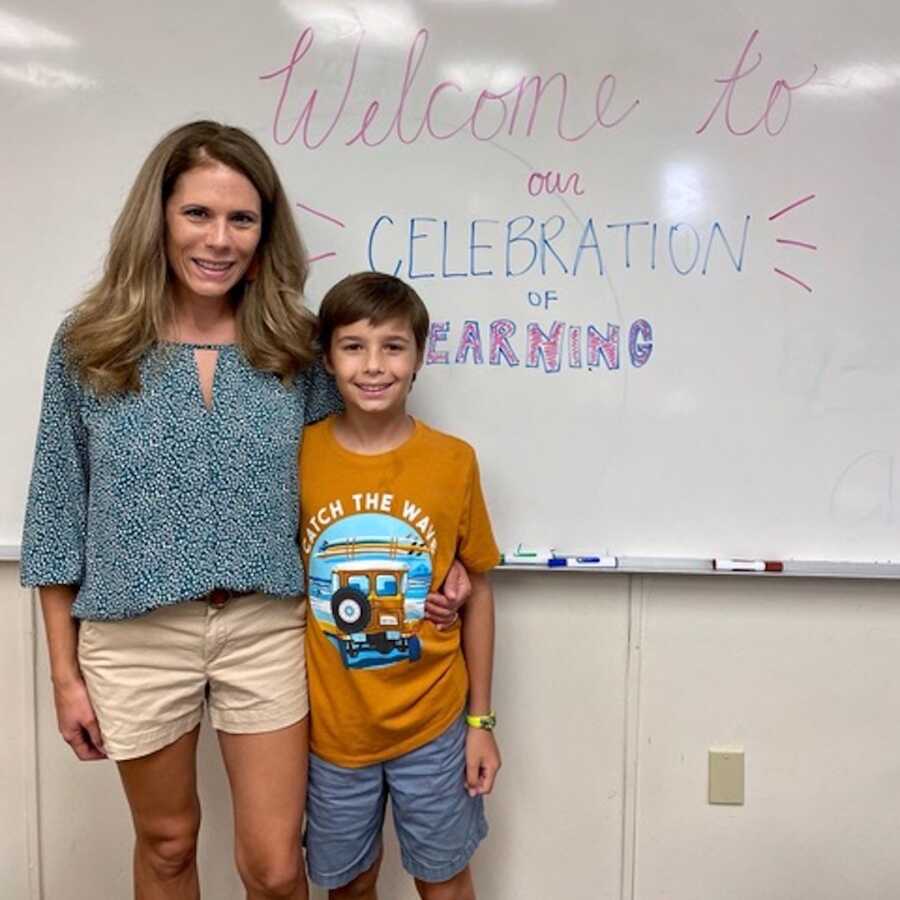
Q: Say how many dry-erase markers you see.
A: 3